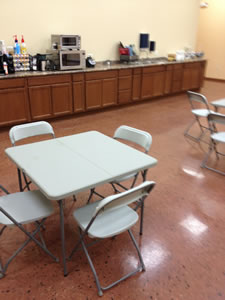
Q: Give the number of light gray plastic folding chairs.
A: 6